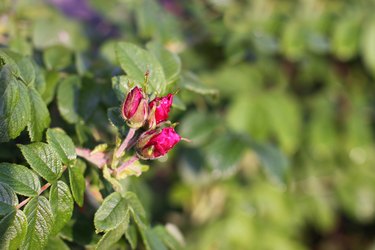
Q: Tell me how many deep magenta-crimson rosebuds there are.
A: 3